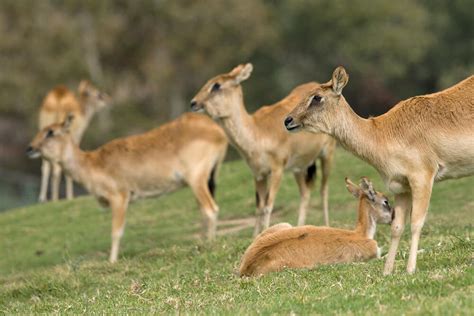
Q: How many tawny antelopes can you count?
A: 5